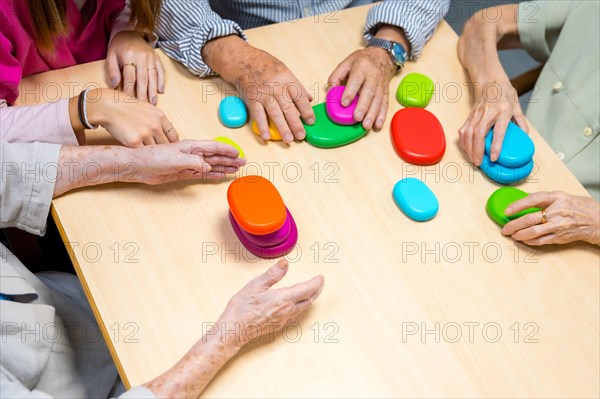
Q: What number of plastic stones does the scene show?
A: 14